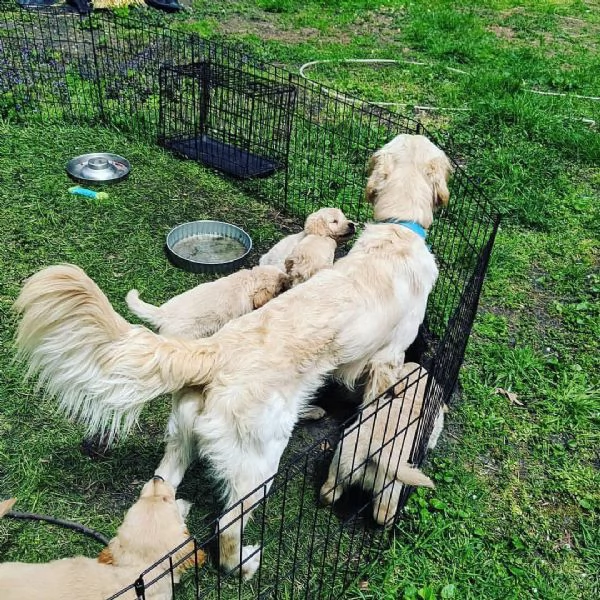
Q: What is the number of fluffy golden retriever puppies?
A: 5